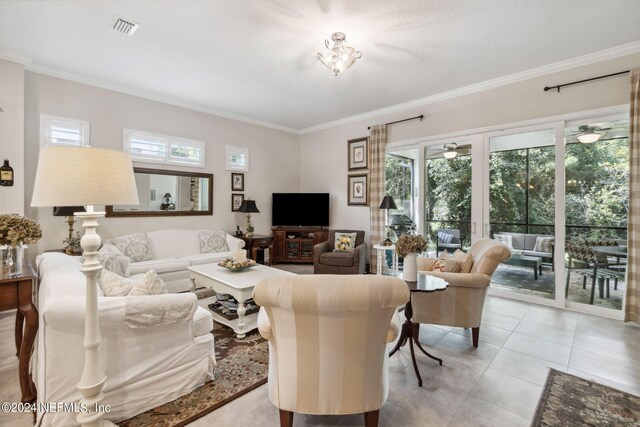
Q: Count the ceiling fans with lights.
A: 2